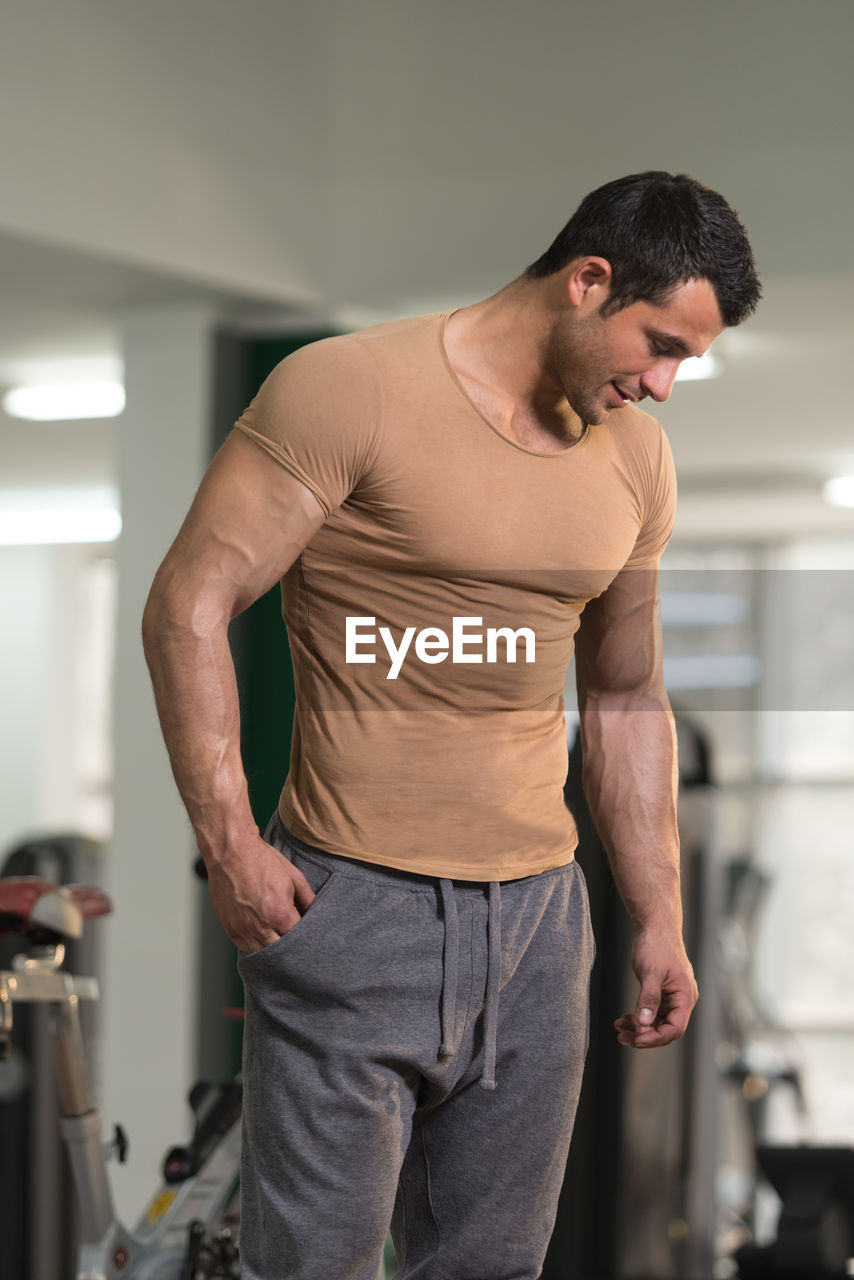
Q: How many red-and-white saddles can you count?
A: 1